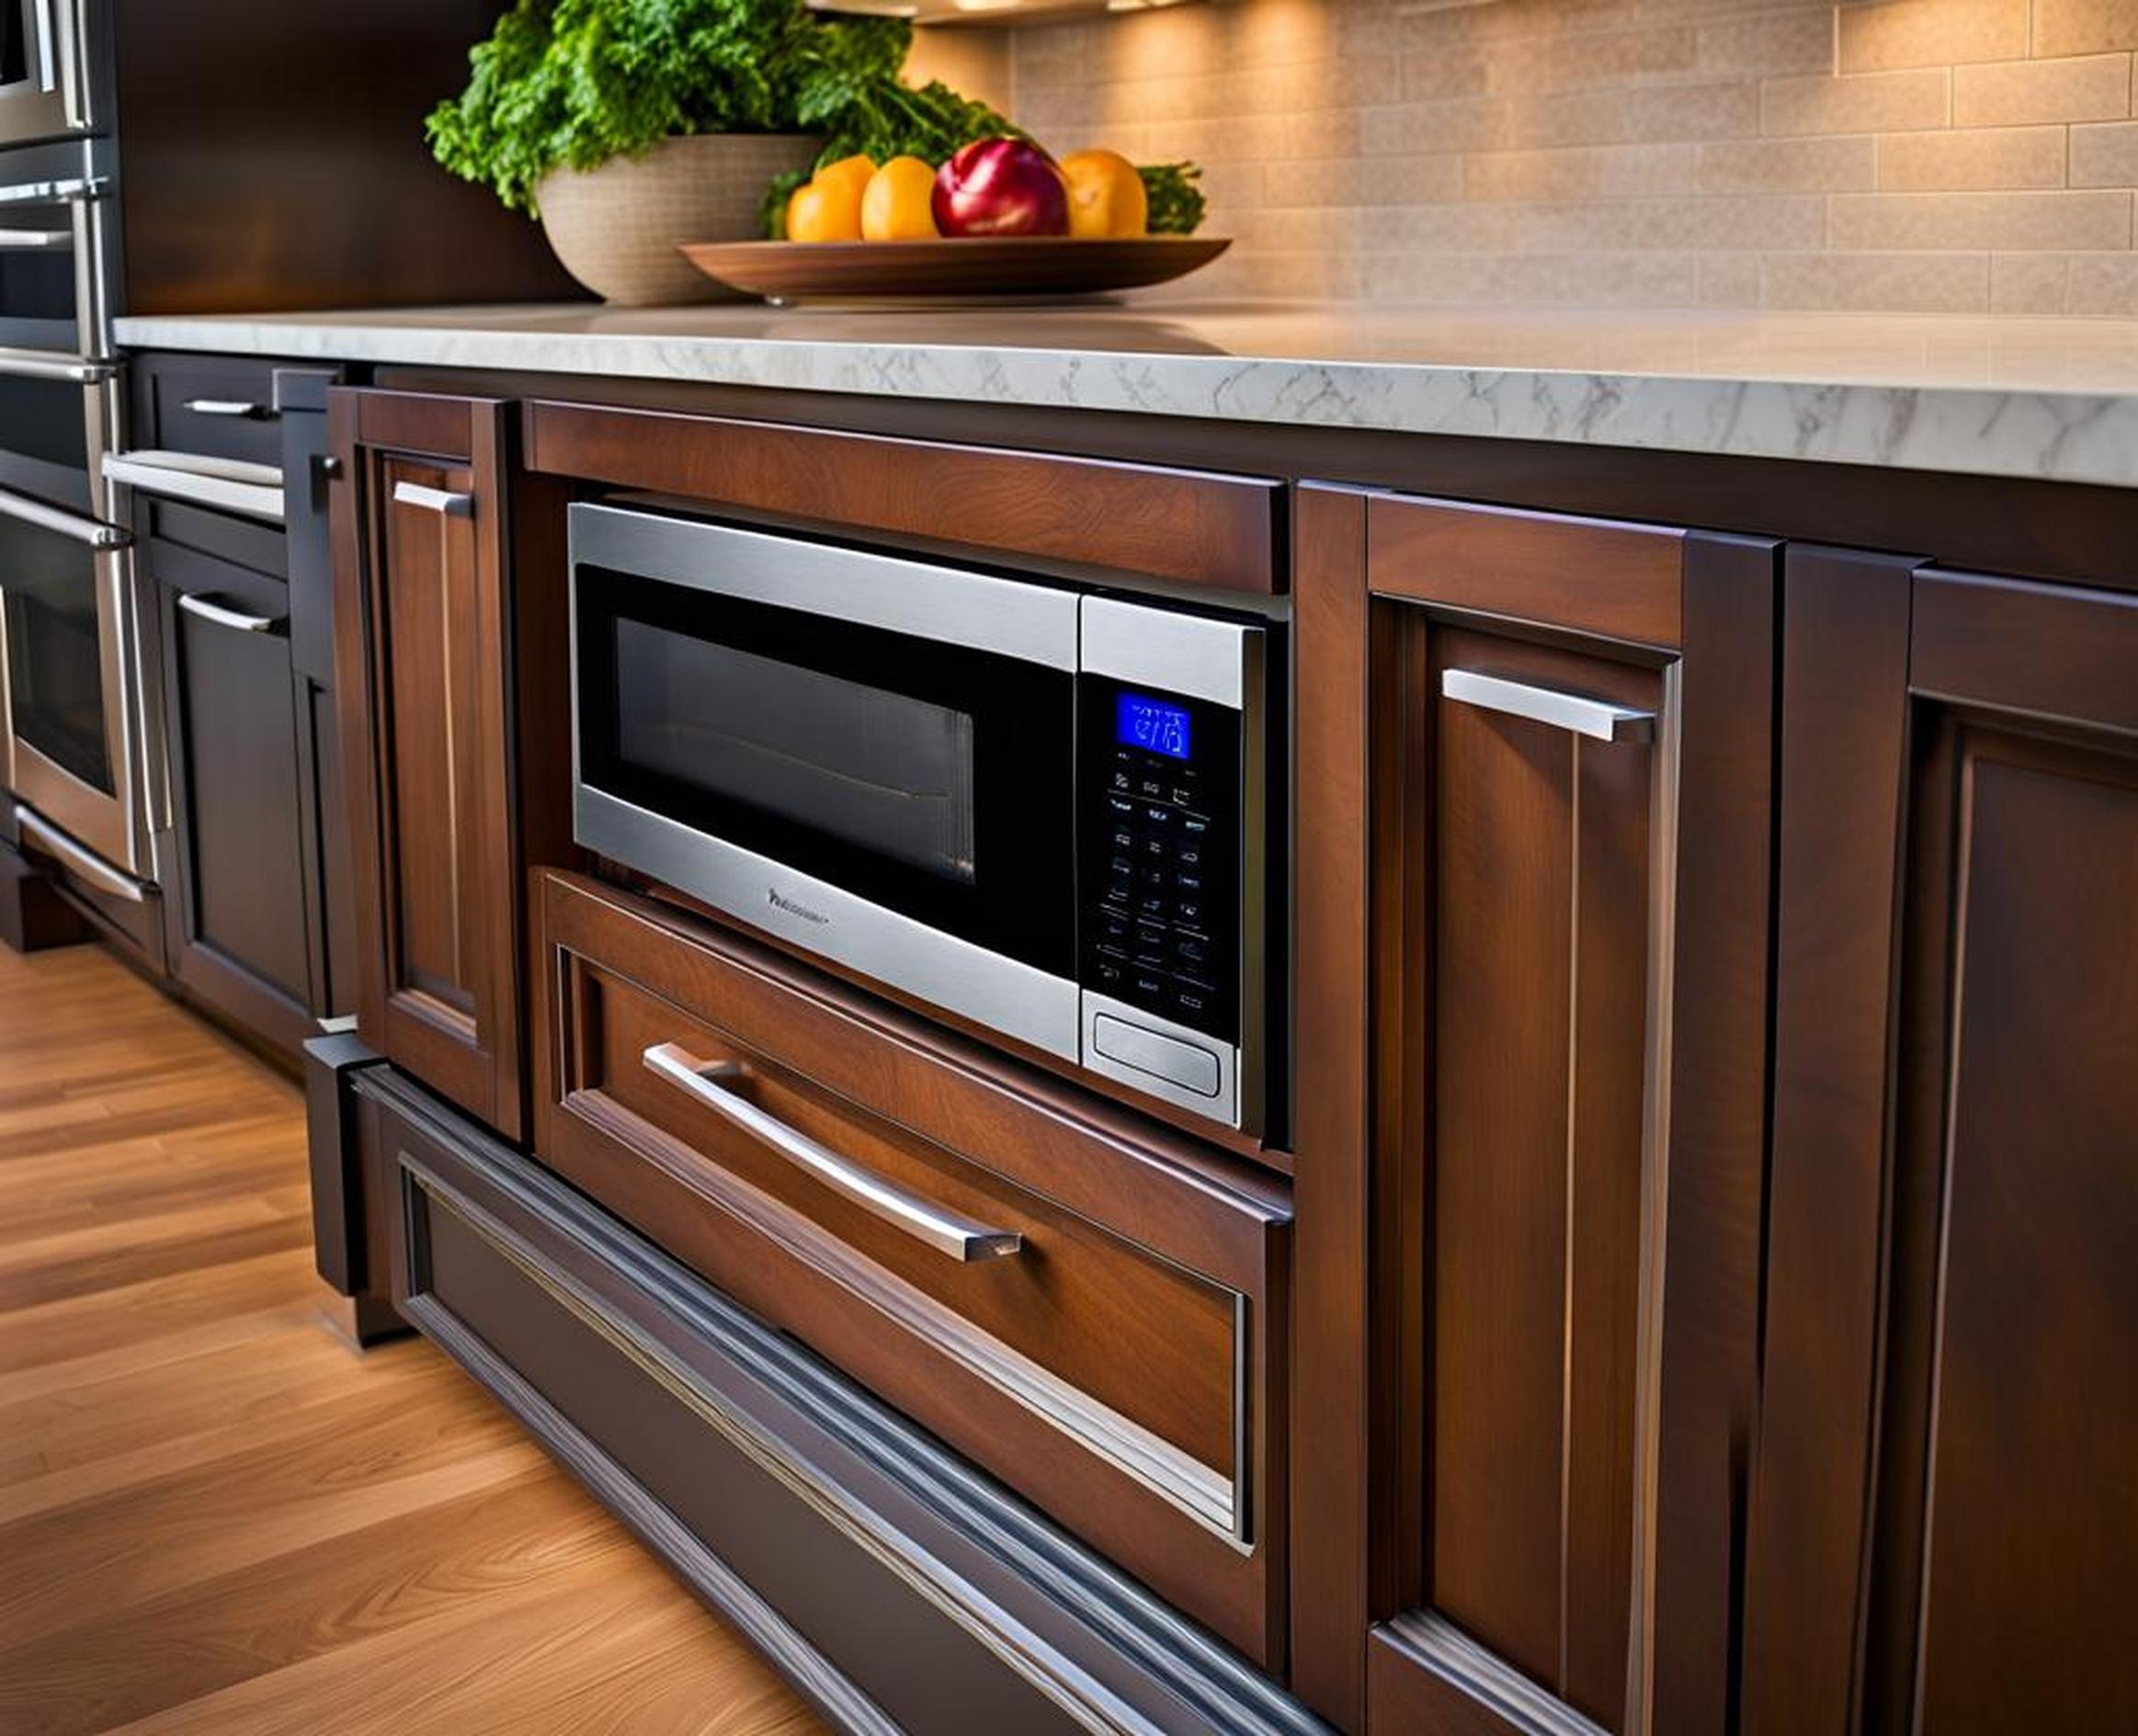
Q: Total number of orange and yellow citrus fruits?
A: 4